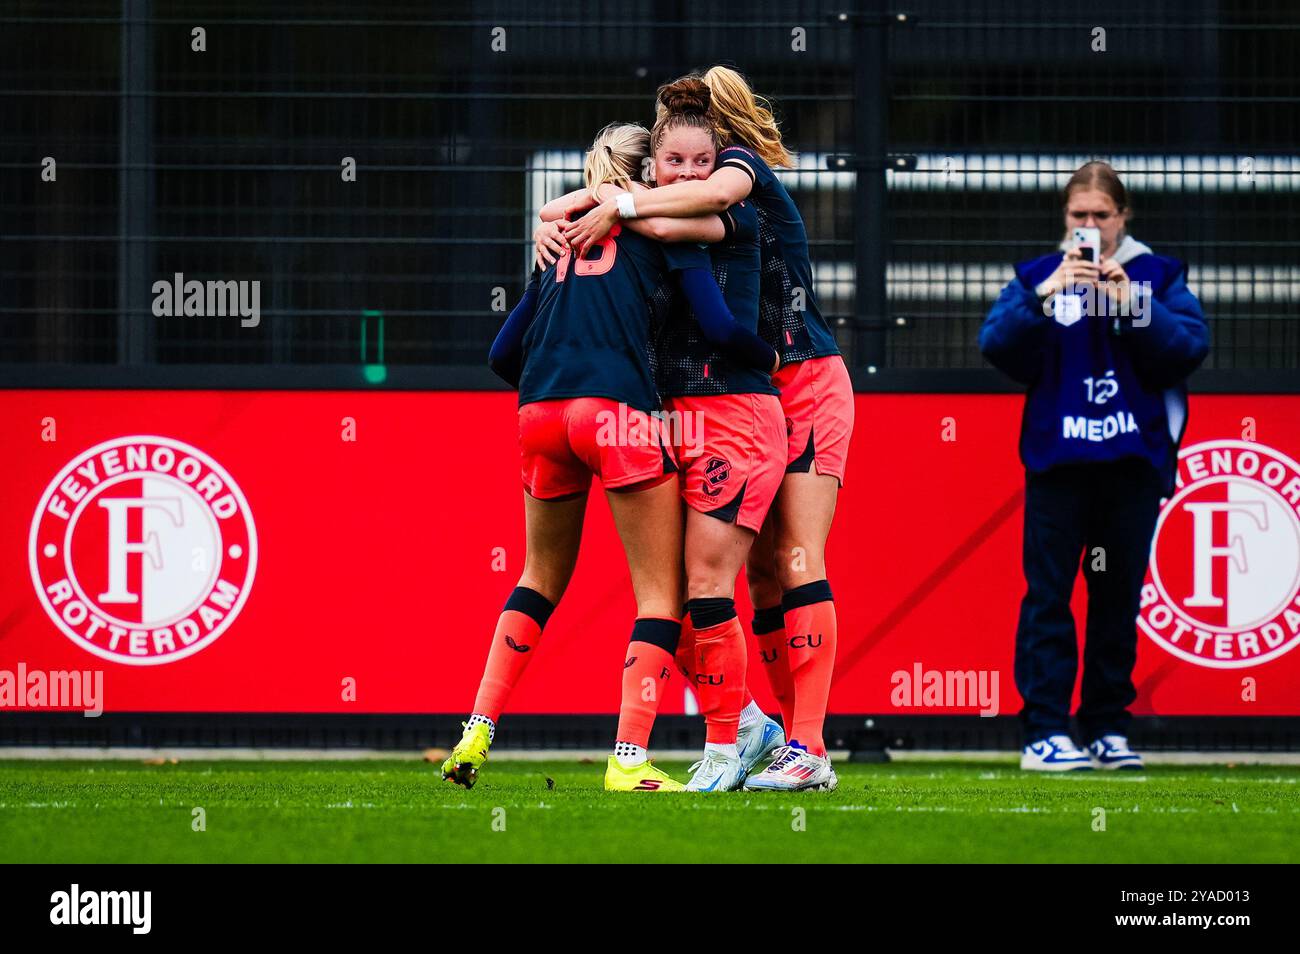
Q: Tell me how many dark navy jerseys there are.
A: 3